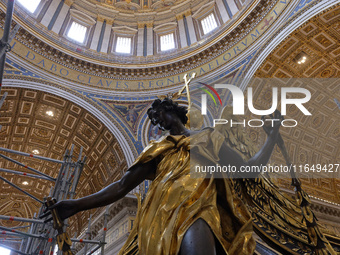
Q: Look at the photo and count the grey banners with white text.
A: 1